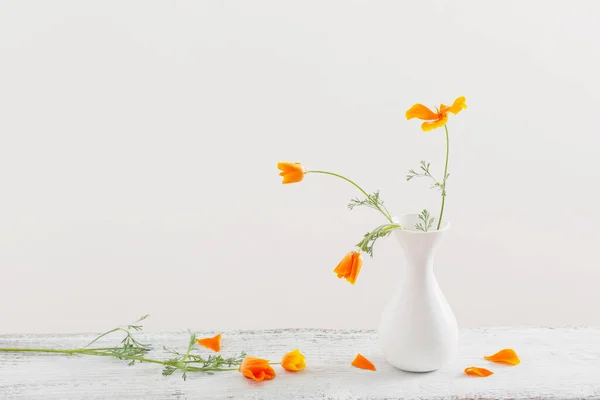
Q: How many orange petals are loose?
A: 4